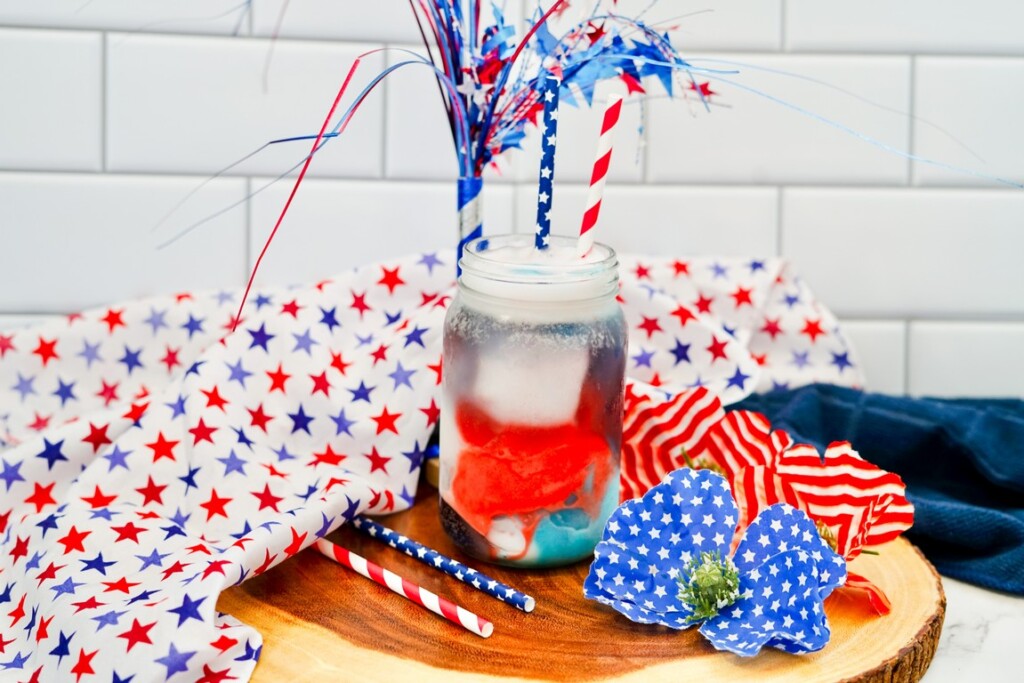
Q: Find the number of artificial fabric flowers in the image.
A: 3